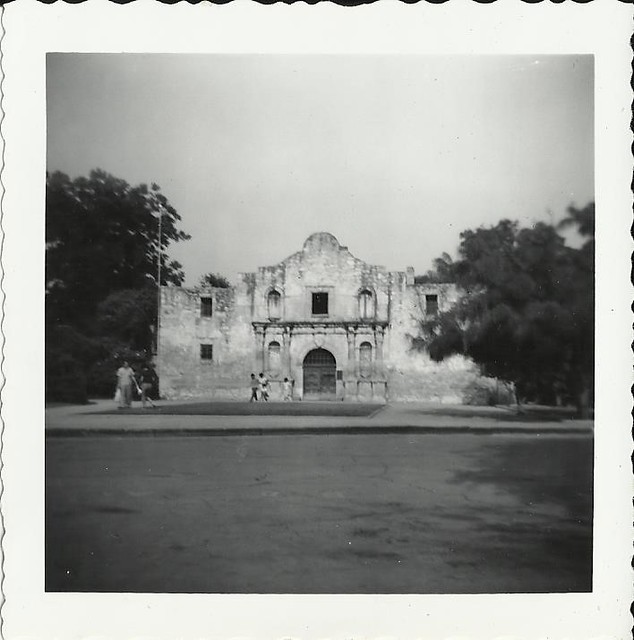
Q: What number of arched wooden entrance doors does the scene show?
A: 1